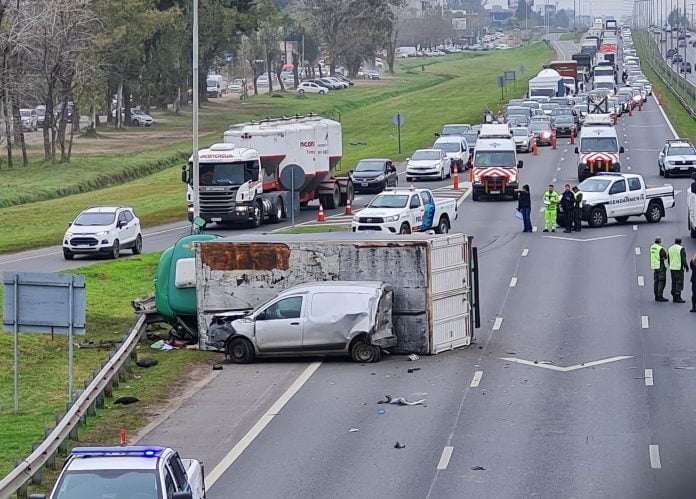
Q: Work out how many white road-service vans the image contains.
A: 2